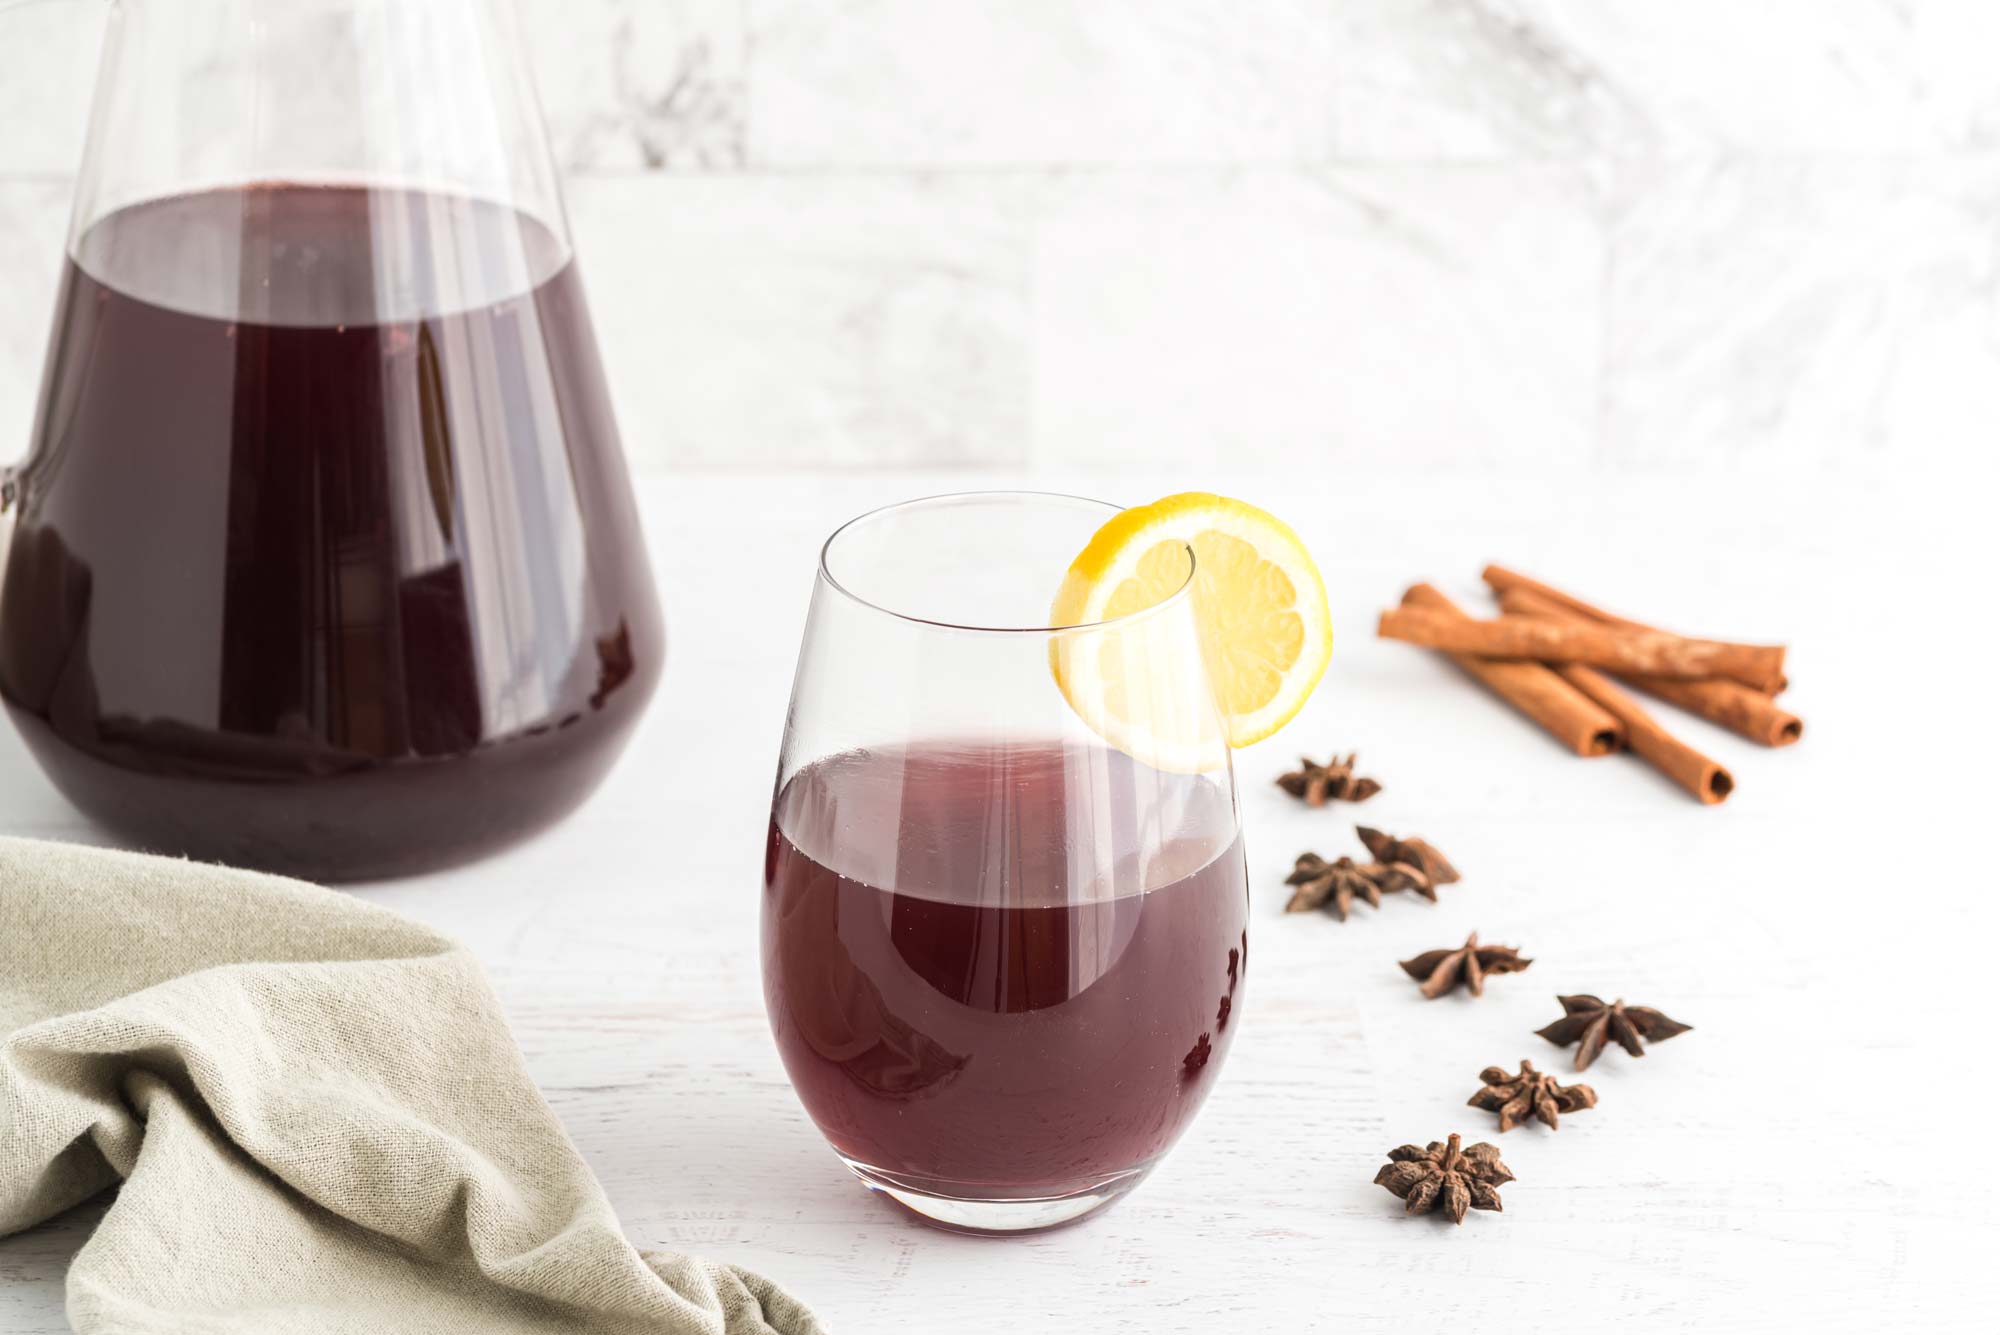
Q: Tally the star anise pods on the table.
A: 7